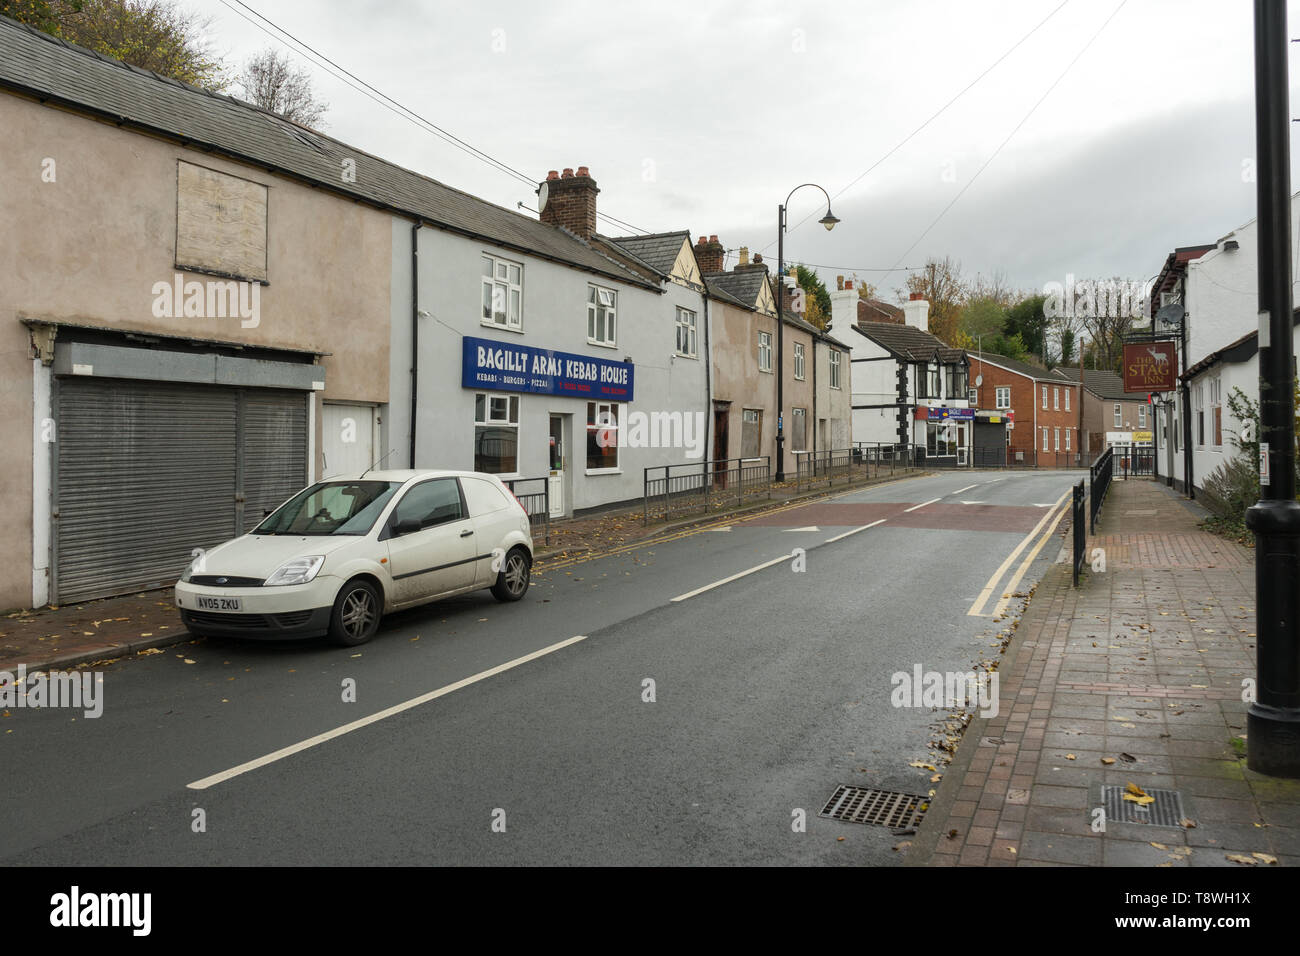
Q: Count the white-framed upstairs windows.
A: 13